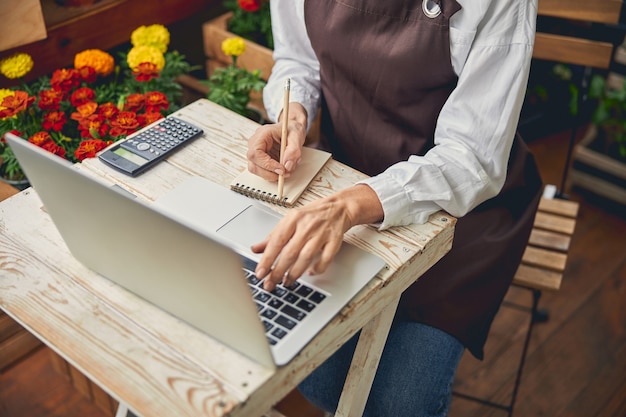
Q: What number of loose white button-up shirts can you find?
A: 1